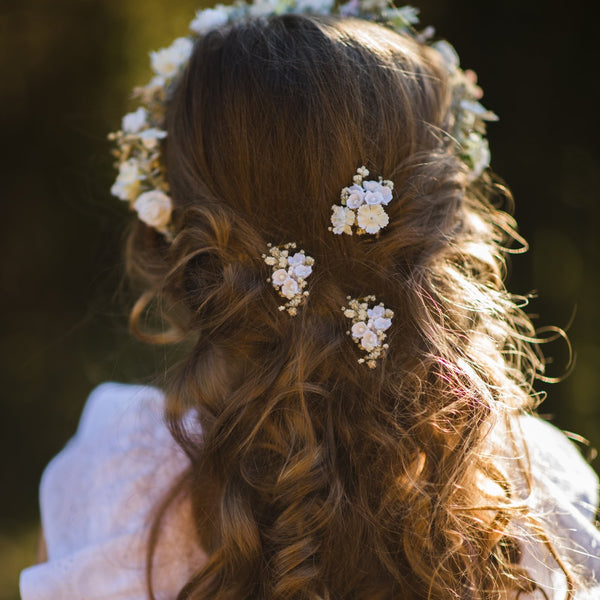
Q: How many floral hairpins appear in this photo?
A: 3